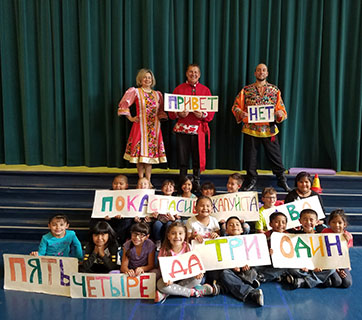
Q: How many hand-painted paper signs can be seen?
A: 11